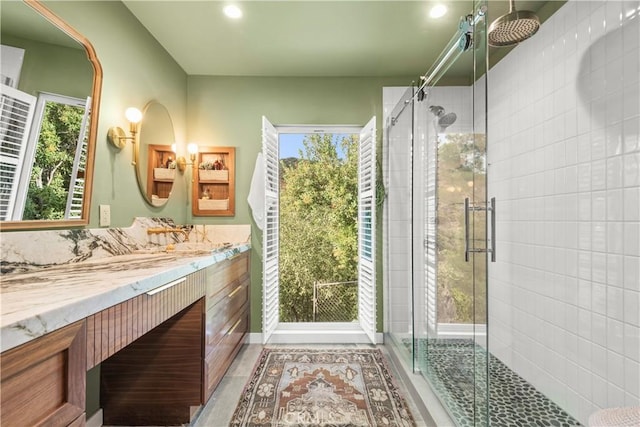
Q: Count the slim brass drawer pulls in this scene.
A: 4